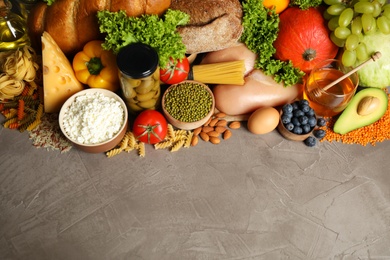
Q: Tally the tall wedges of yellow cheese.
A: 1